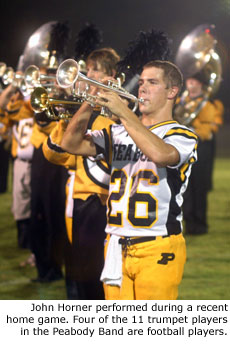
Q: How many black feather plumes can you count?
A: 3